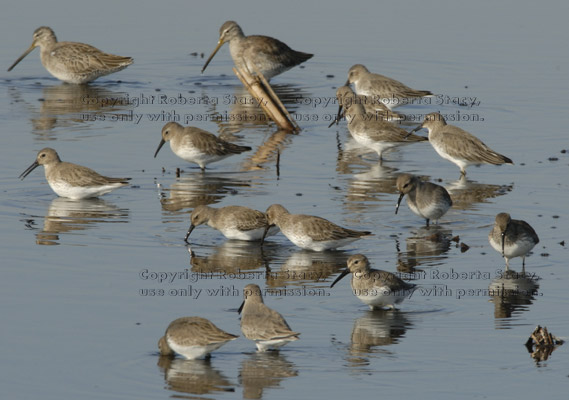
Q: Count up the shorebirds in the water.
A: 15